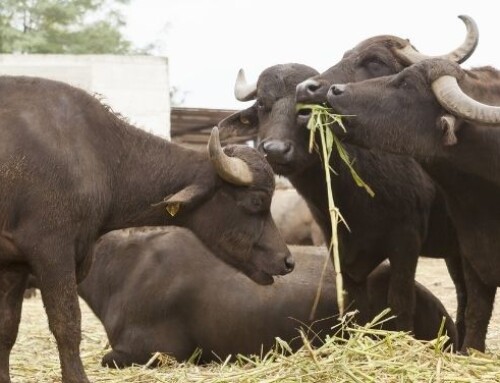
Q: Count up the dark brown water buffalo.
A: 5